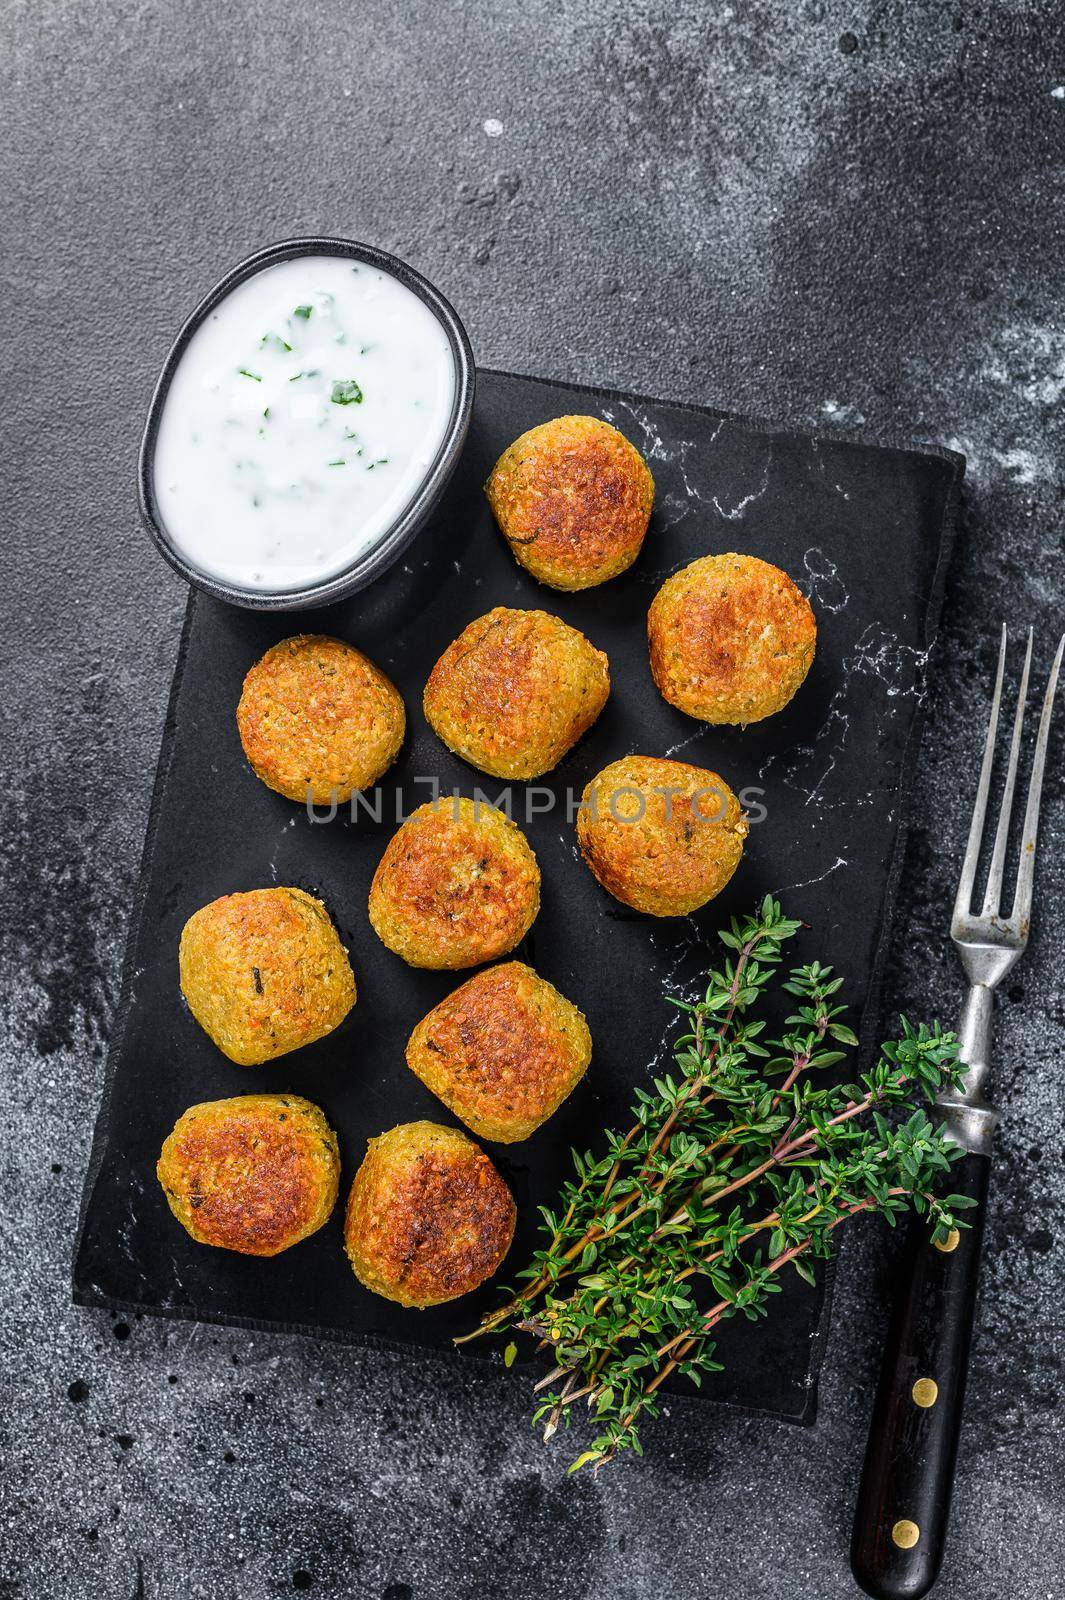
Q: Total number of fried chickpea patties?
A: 10